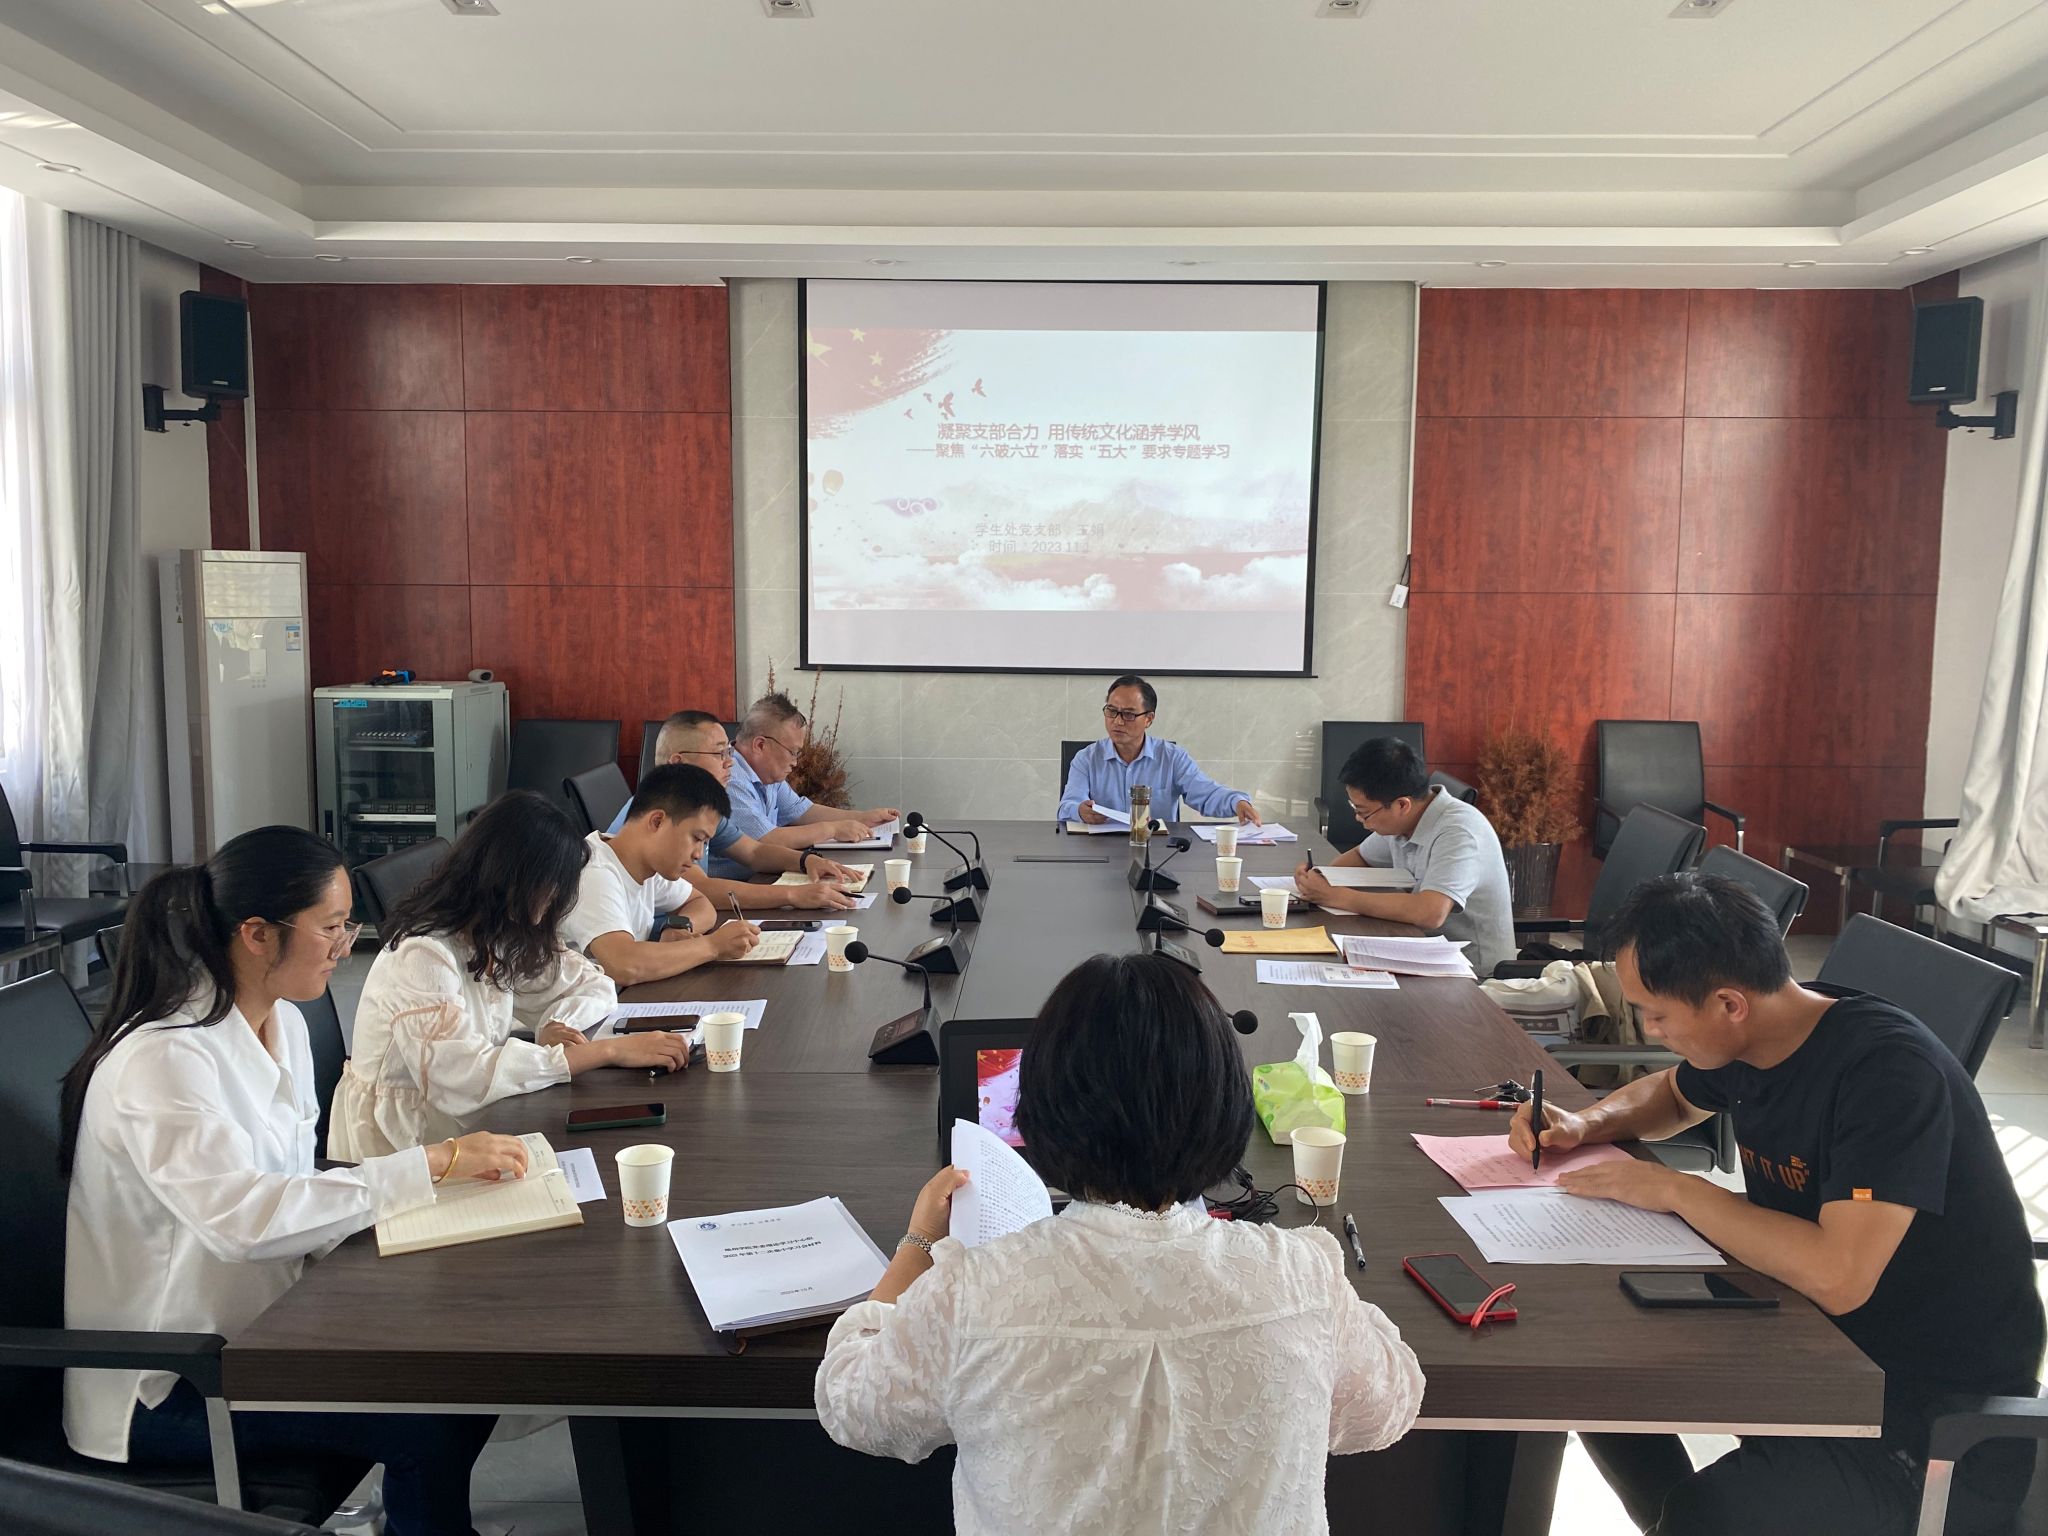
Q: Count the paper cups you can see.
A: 10